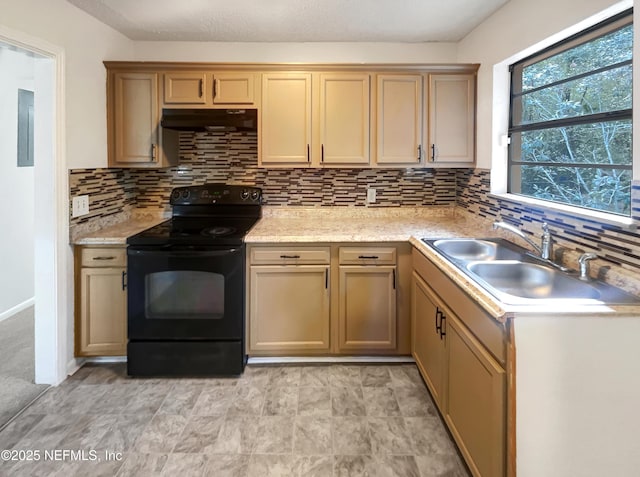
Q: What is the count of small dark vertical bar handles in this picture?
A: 12